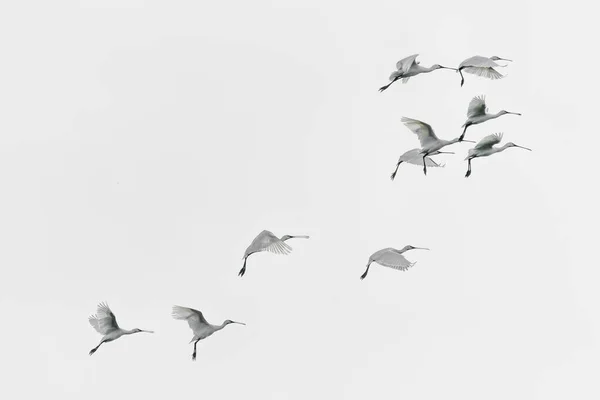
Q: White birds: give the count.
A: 10